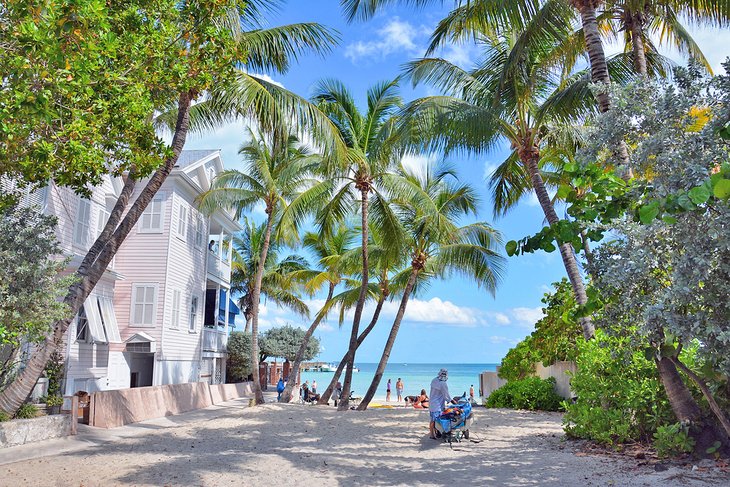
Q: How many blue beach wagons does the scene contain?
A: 1